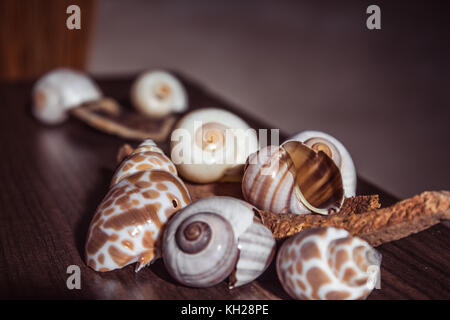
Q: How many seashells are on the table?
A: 8